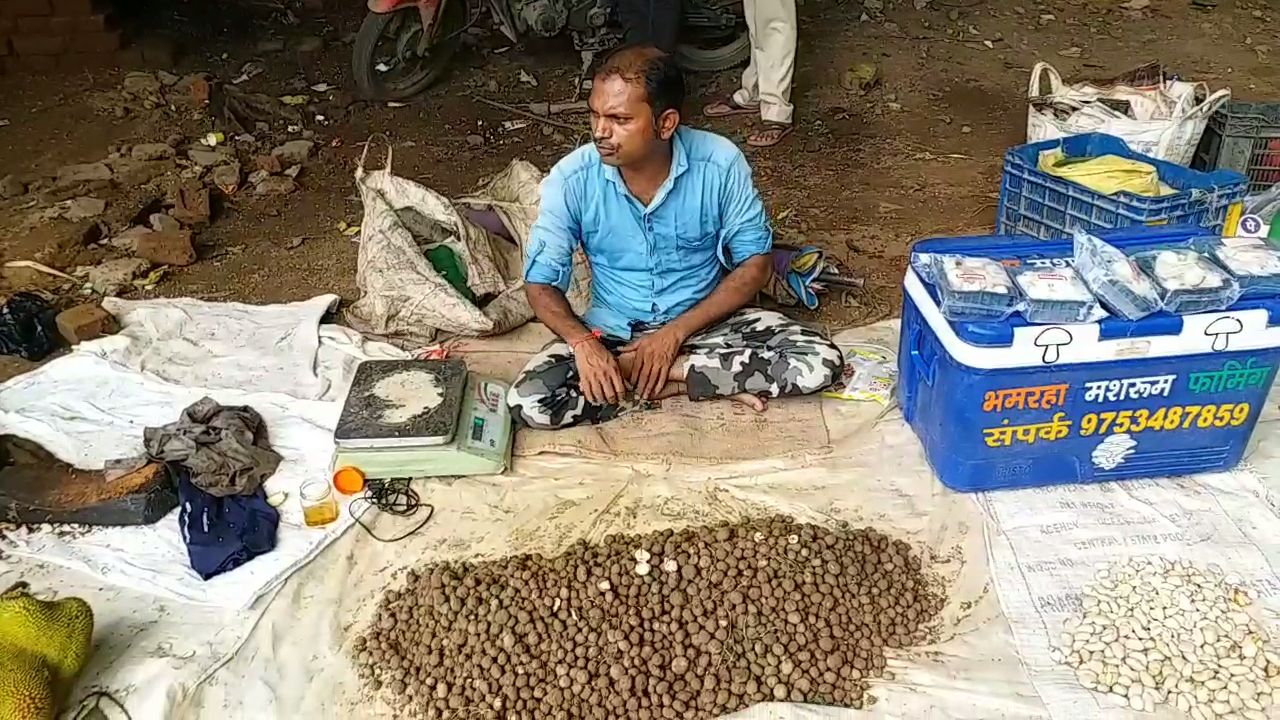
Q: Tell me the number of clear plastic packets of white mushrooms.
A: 5